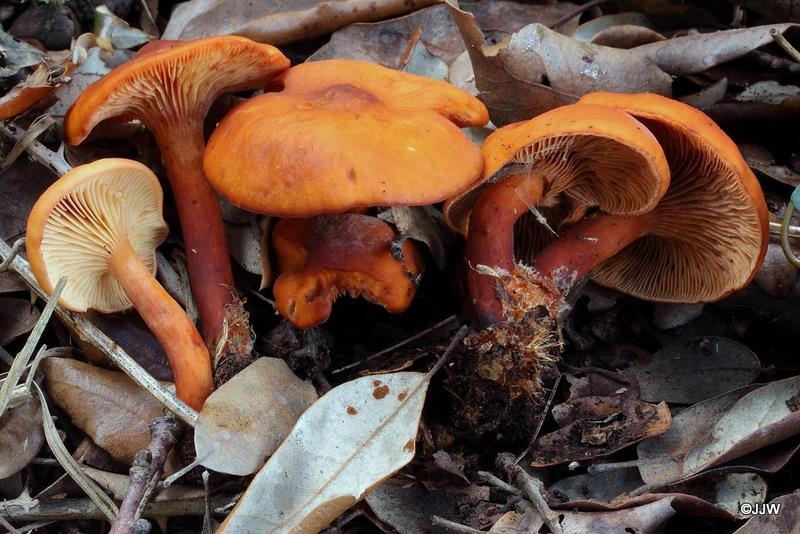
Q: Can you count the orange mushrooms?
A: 6